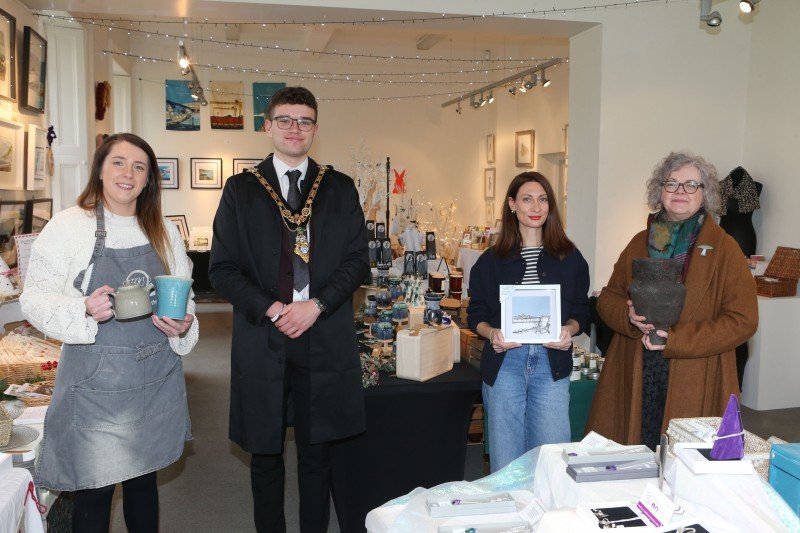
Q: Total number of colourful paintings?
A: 3